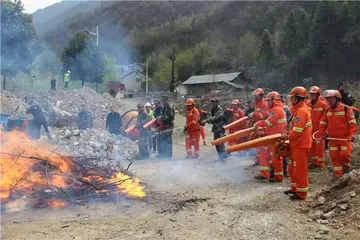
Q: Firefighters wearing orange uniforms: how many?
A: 7